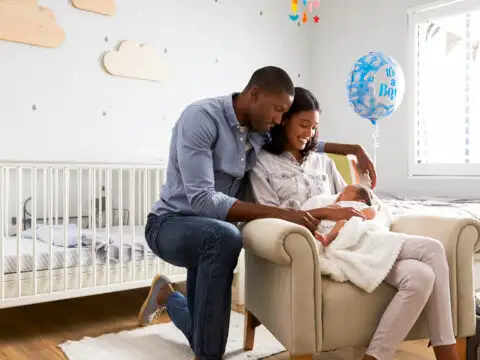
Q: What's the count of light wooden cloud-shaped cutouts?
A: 3